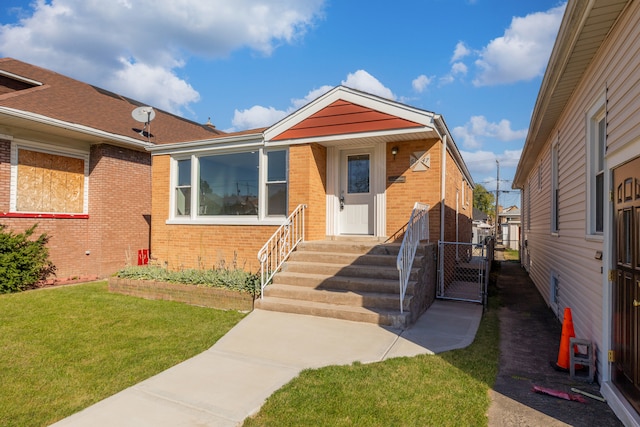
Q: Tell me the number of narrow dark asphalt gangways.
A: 1